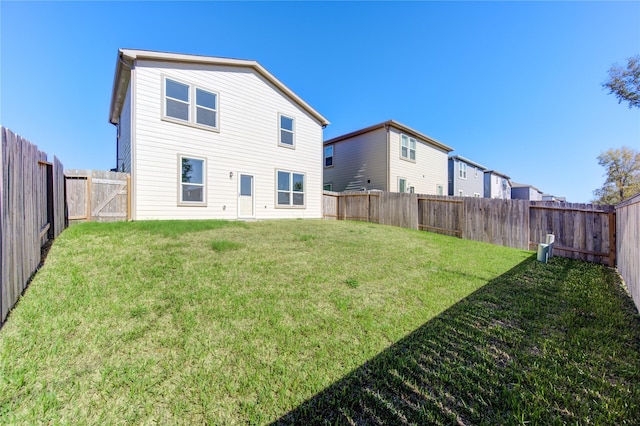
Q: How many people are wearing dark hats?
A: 0